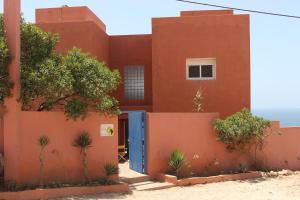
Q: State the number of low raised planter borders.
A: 2